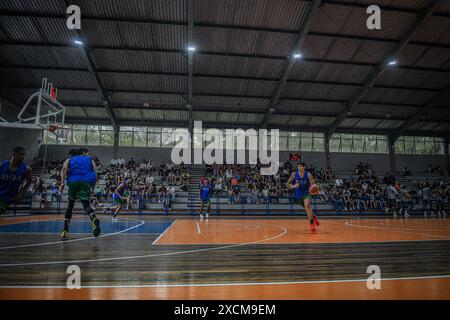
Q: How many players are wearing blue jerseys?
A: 5